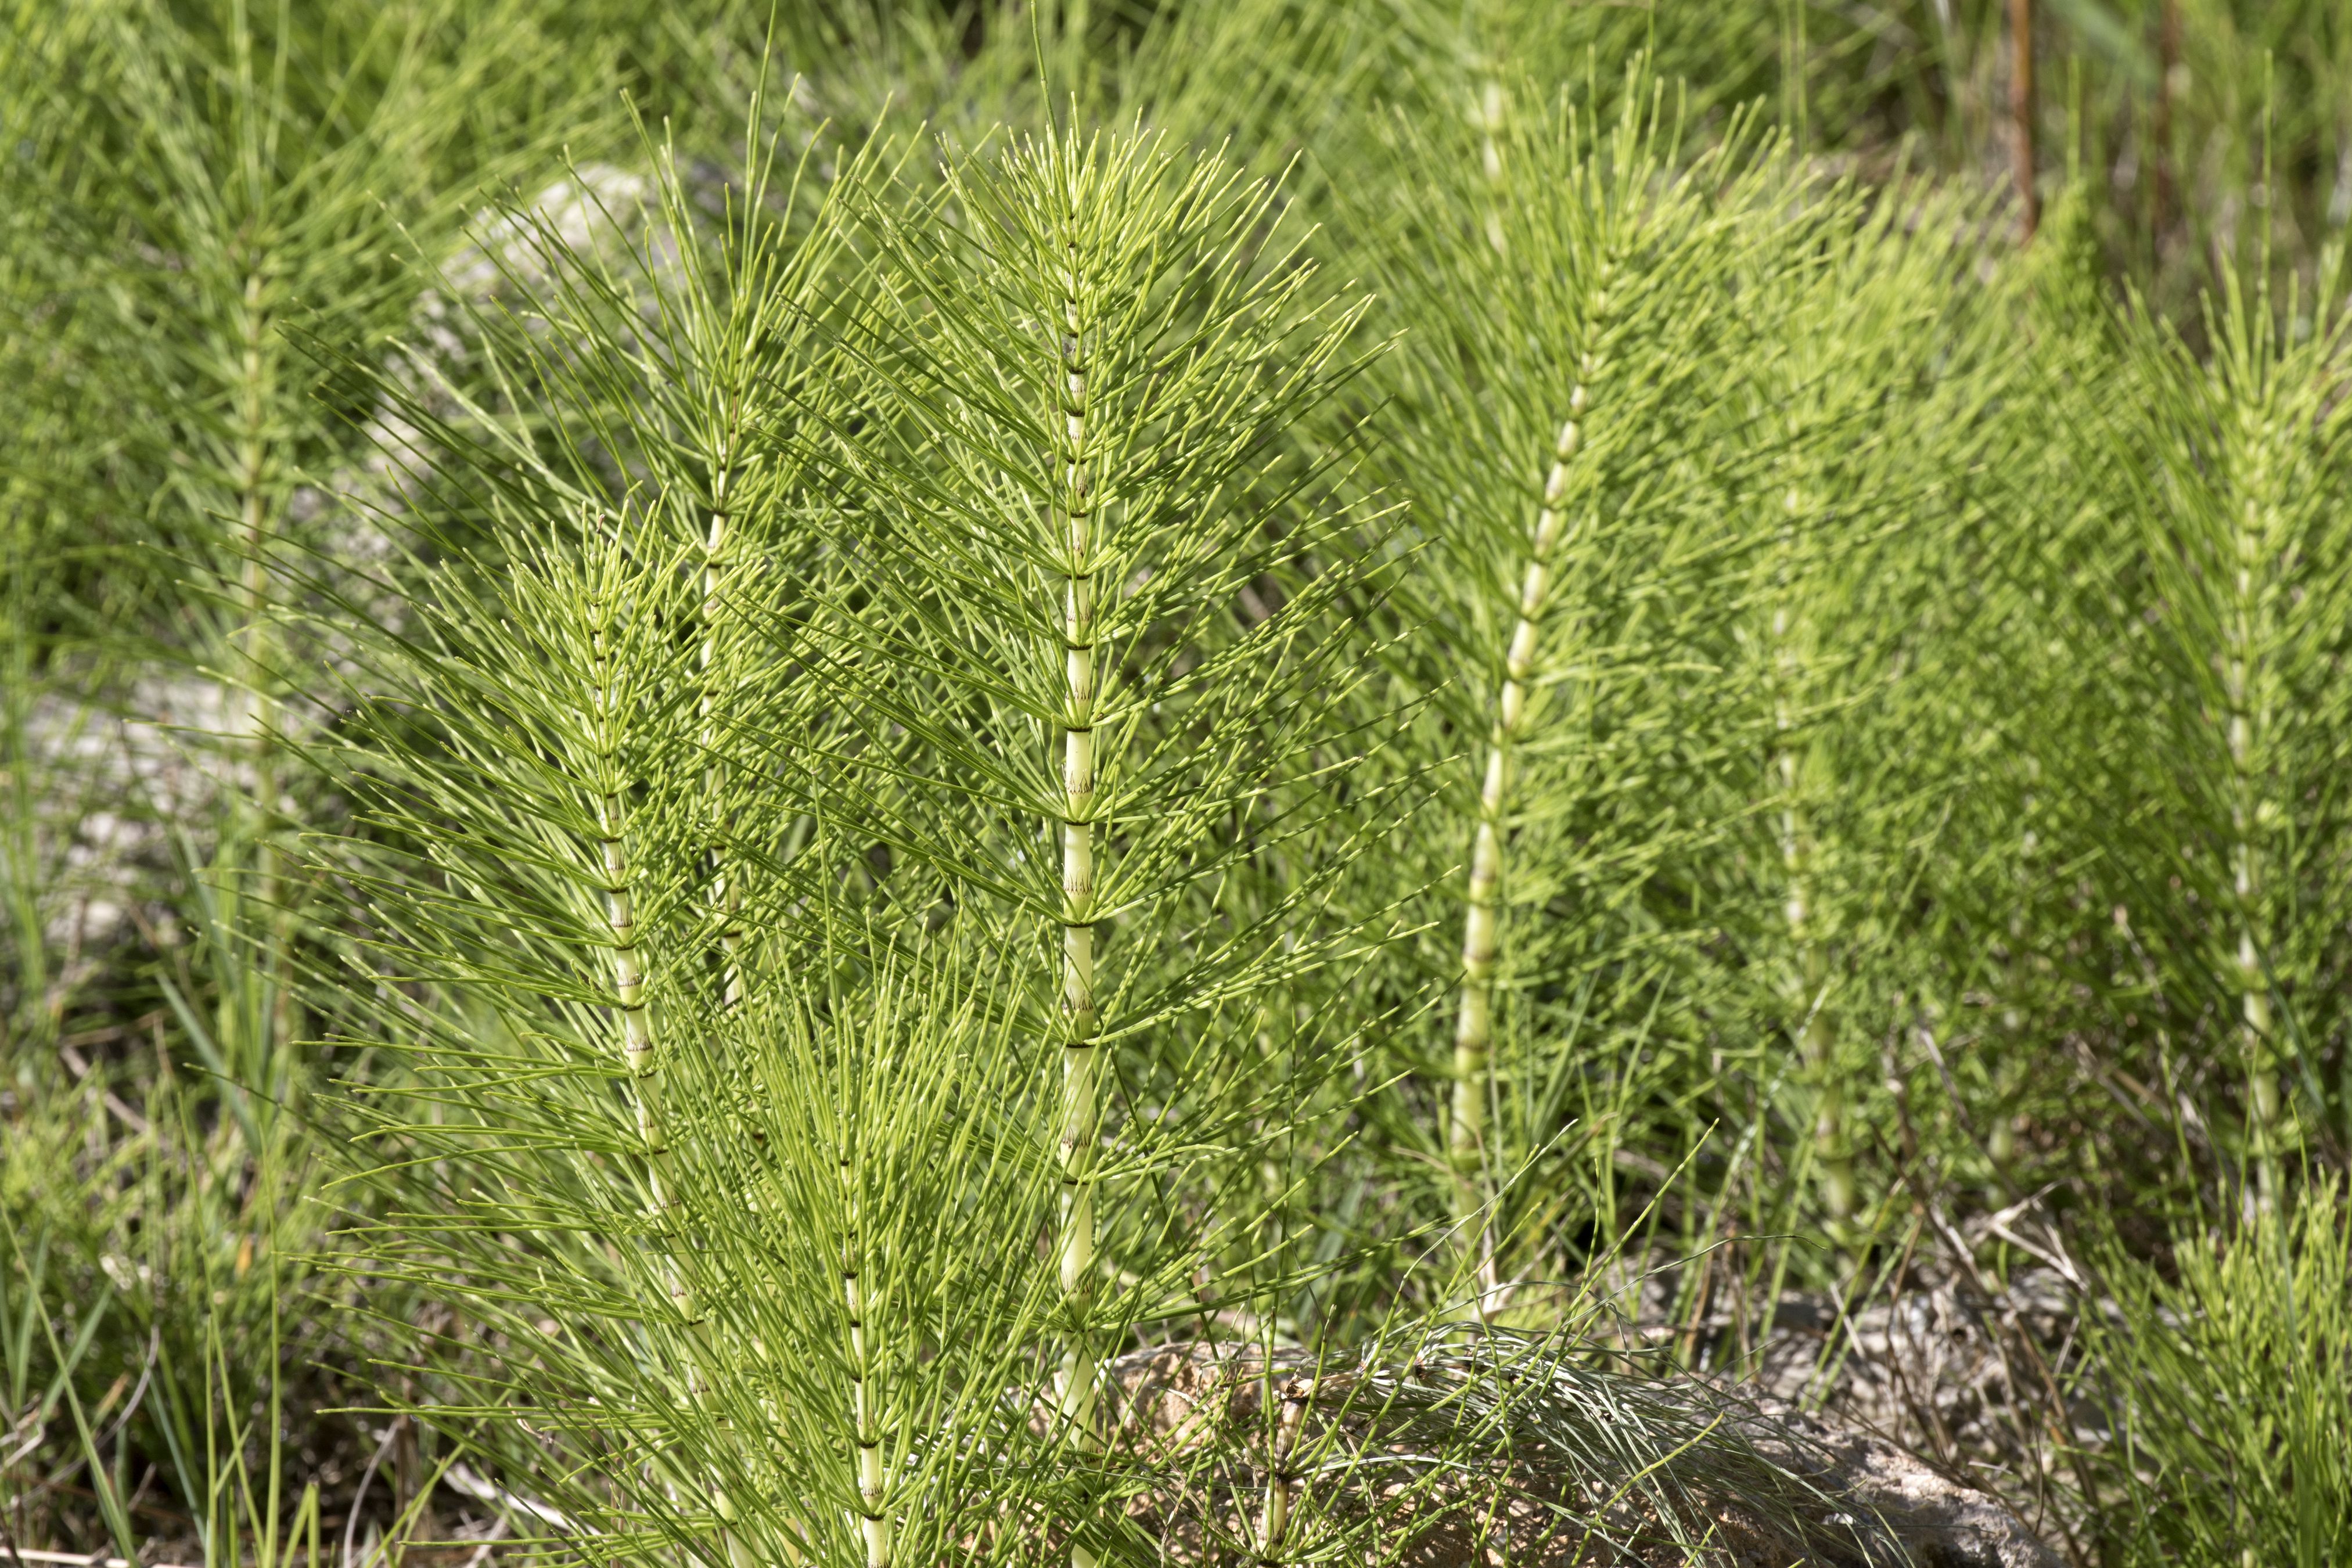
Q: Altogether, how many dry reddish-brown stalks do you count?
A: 2